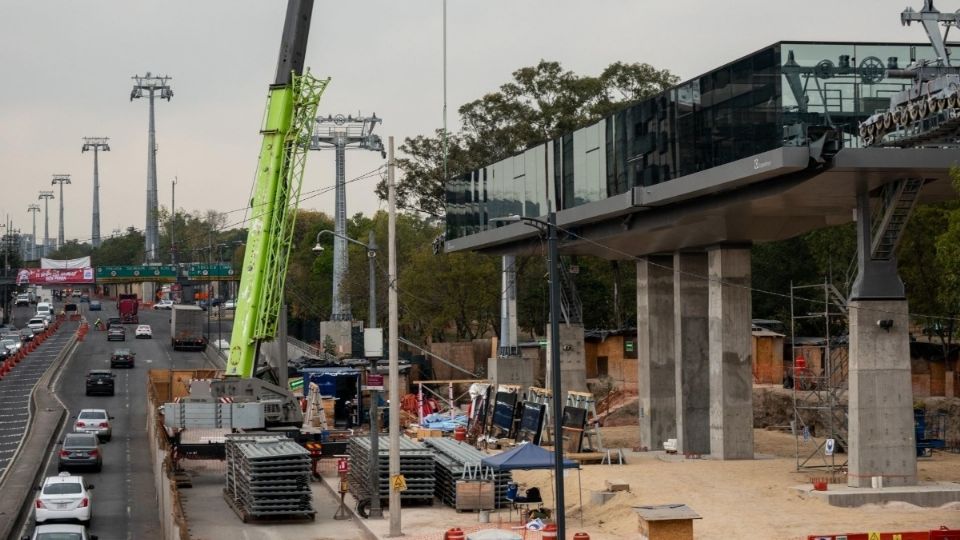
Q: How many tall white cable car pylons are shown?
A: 6